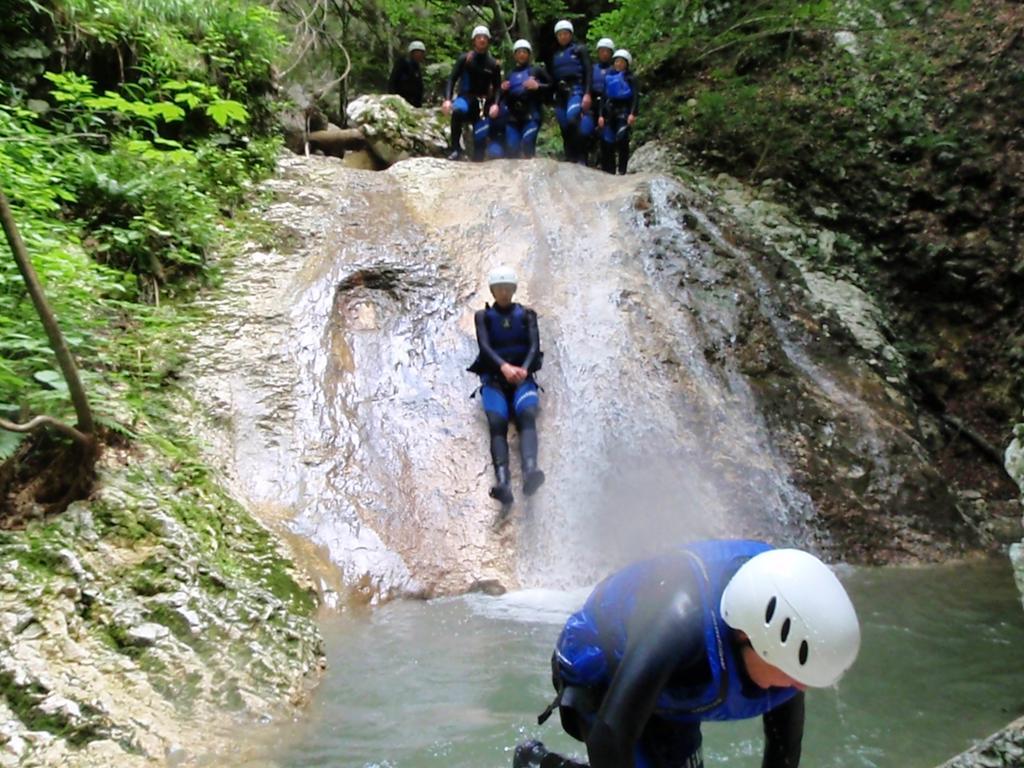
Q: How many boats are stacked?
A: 0